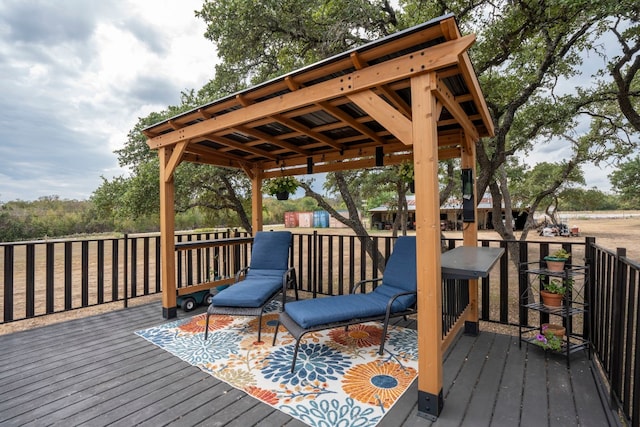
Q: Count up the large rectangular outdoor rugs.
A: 1